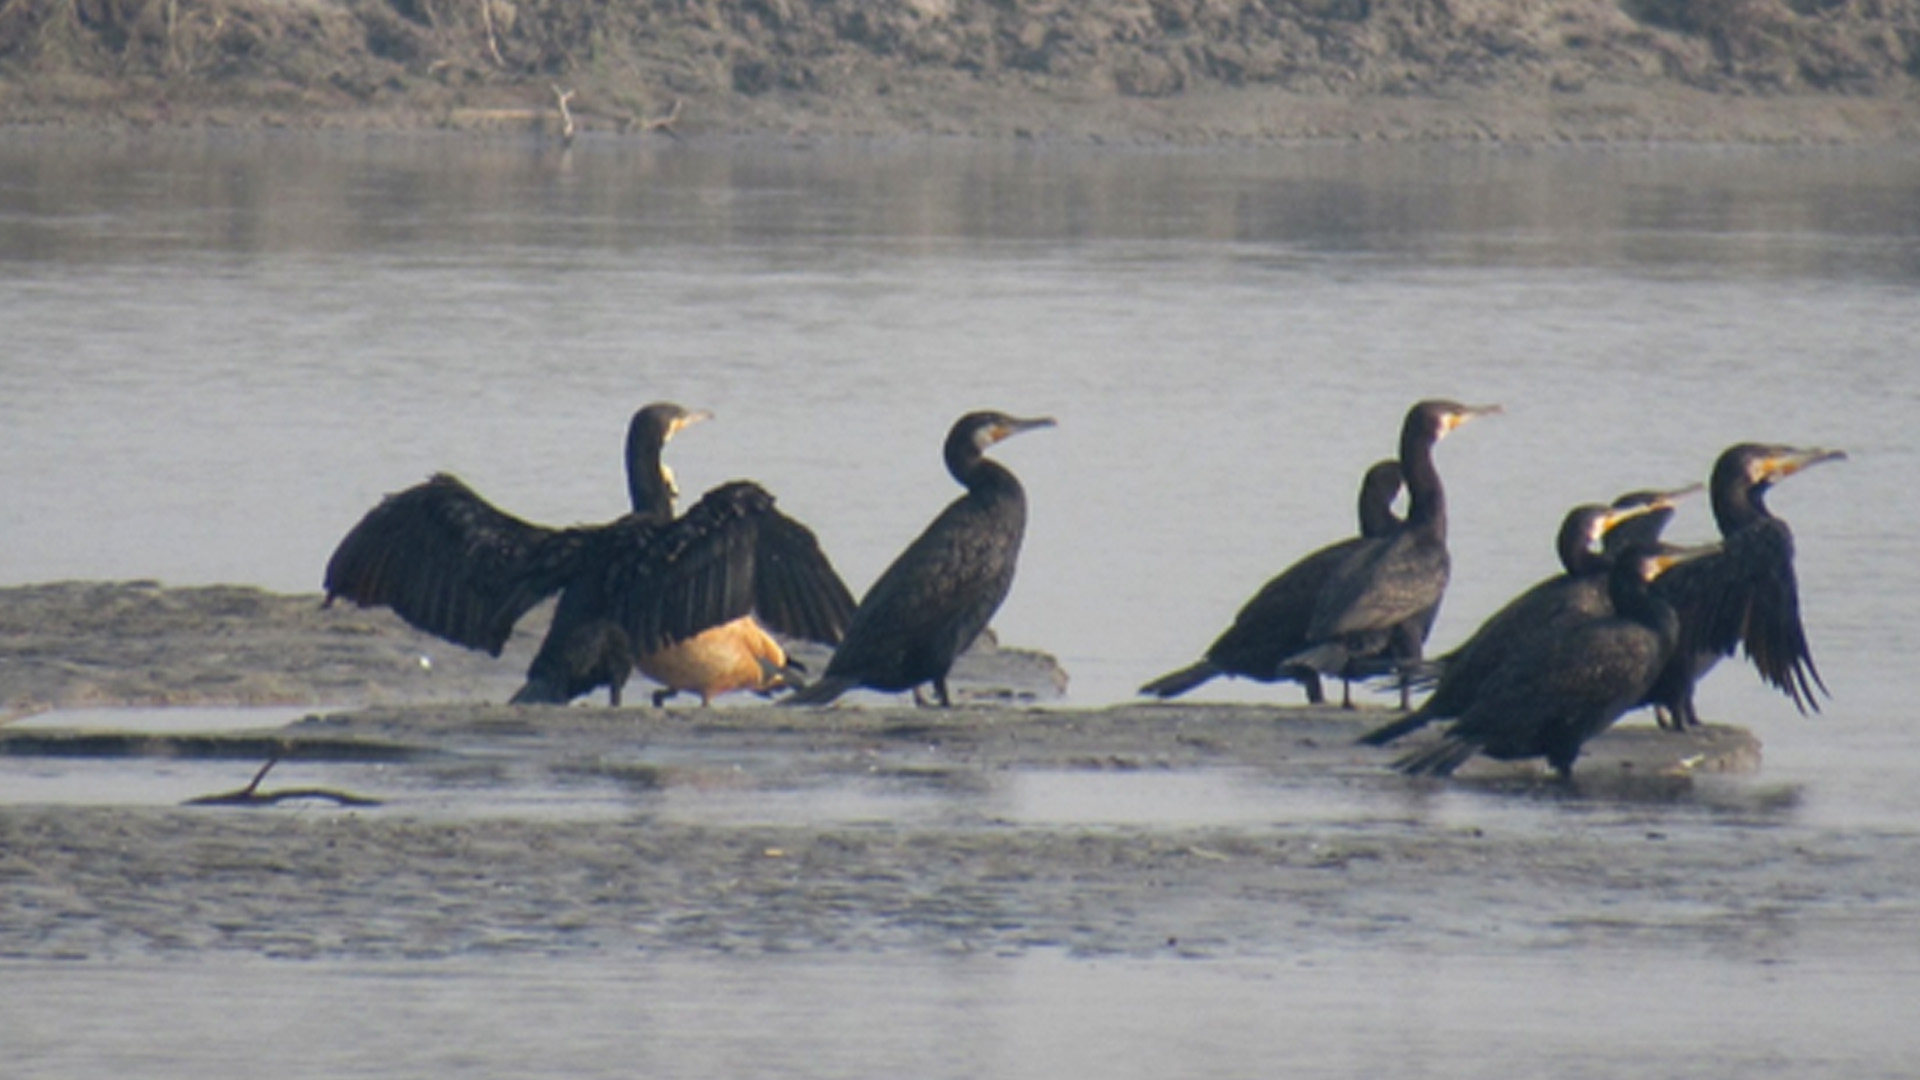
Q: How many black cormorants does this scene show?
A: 8